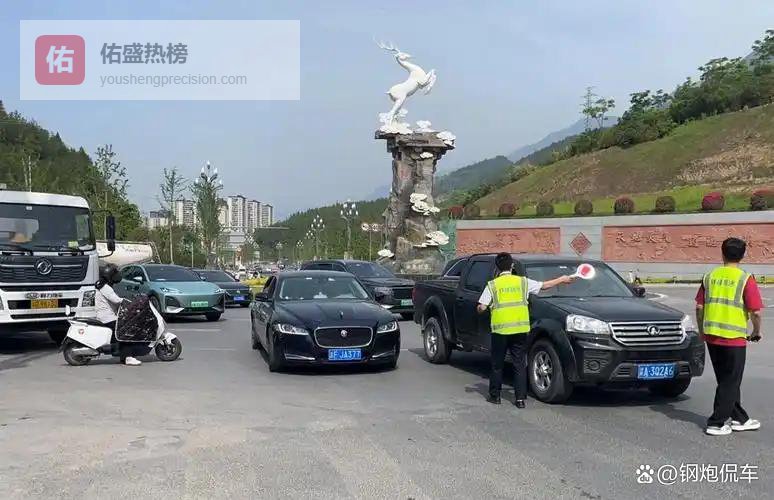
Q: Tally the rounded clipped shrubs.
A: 9